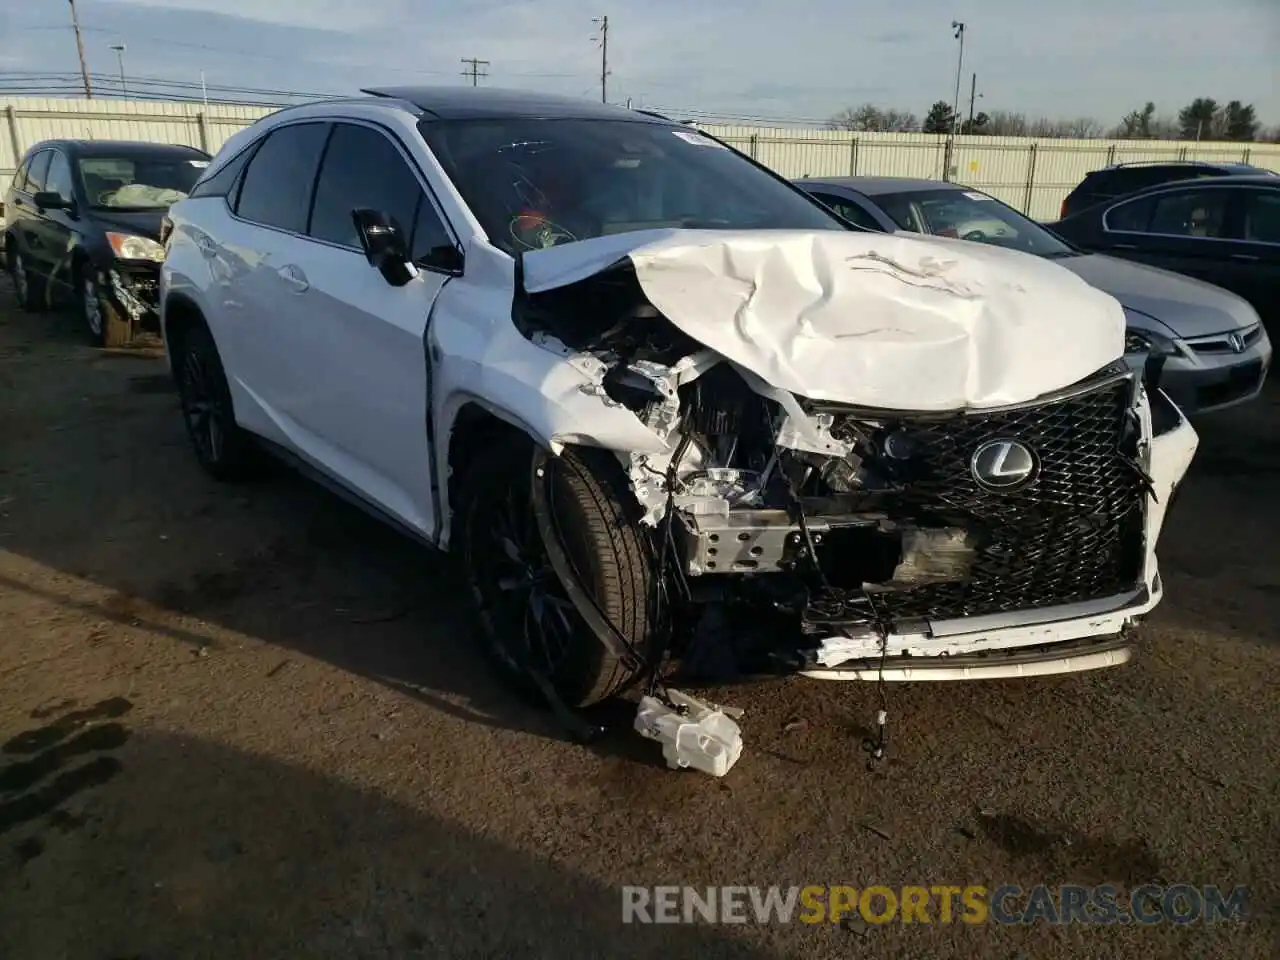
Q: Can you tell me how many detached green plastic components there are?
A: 0